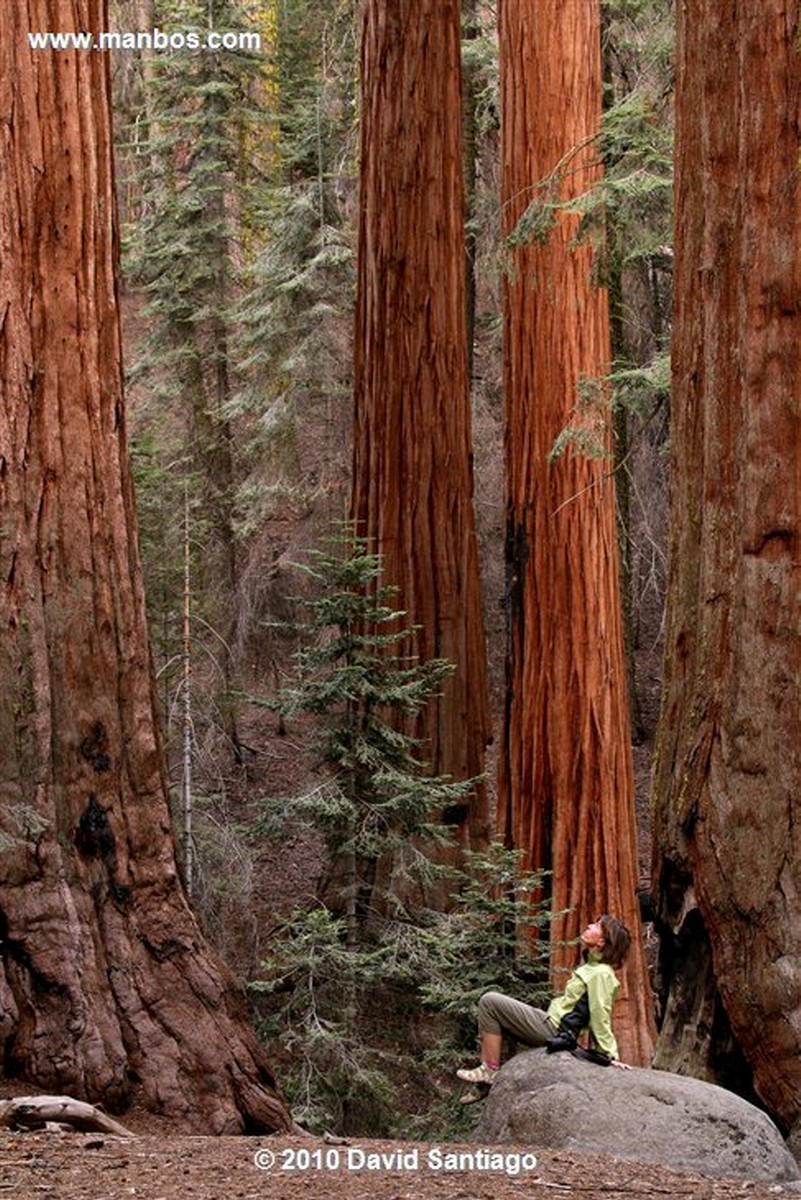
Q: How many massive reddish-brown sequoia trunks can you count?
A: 4